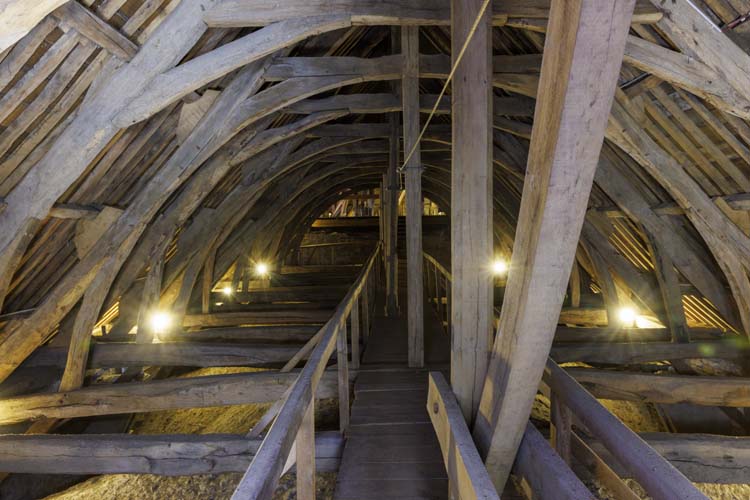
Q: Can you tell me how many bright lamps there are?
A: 5